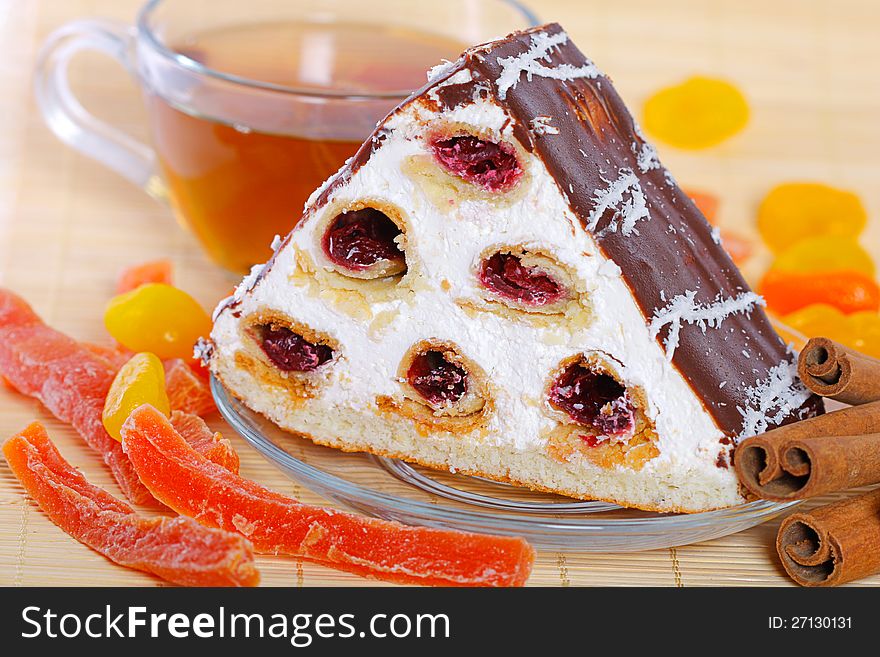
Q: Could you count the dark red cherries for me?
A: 6